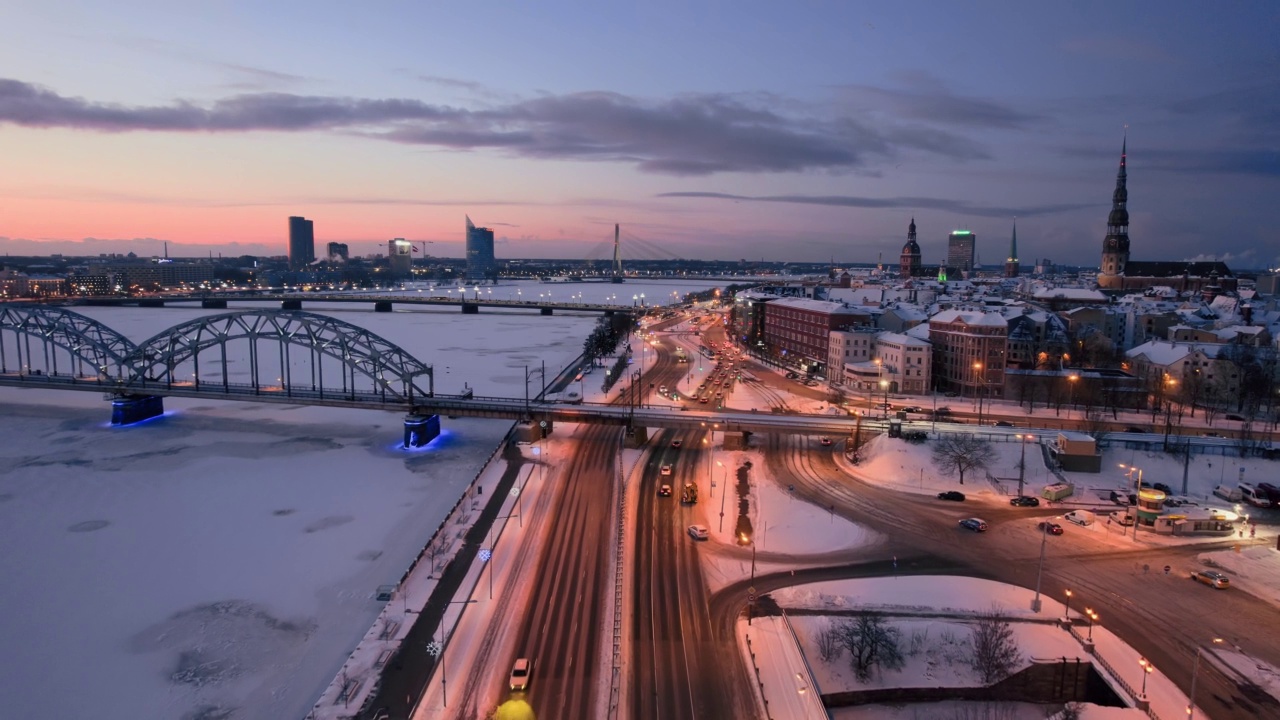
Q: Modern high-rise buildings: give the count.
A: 5